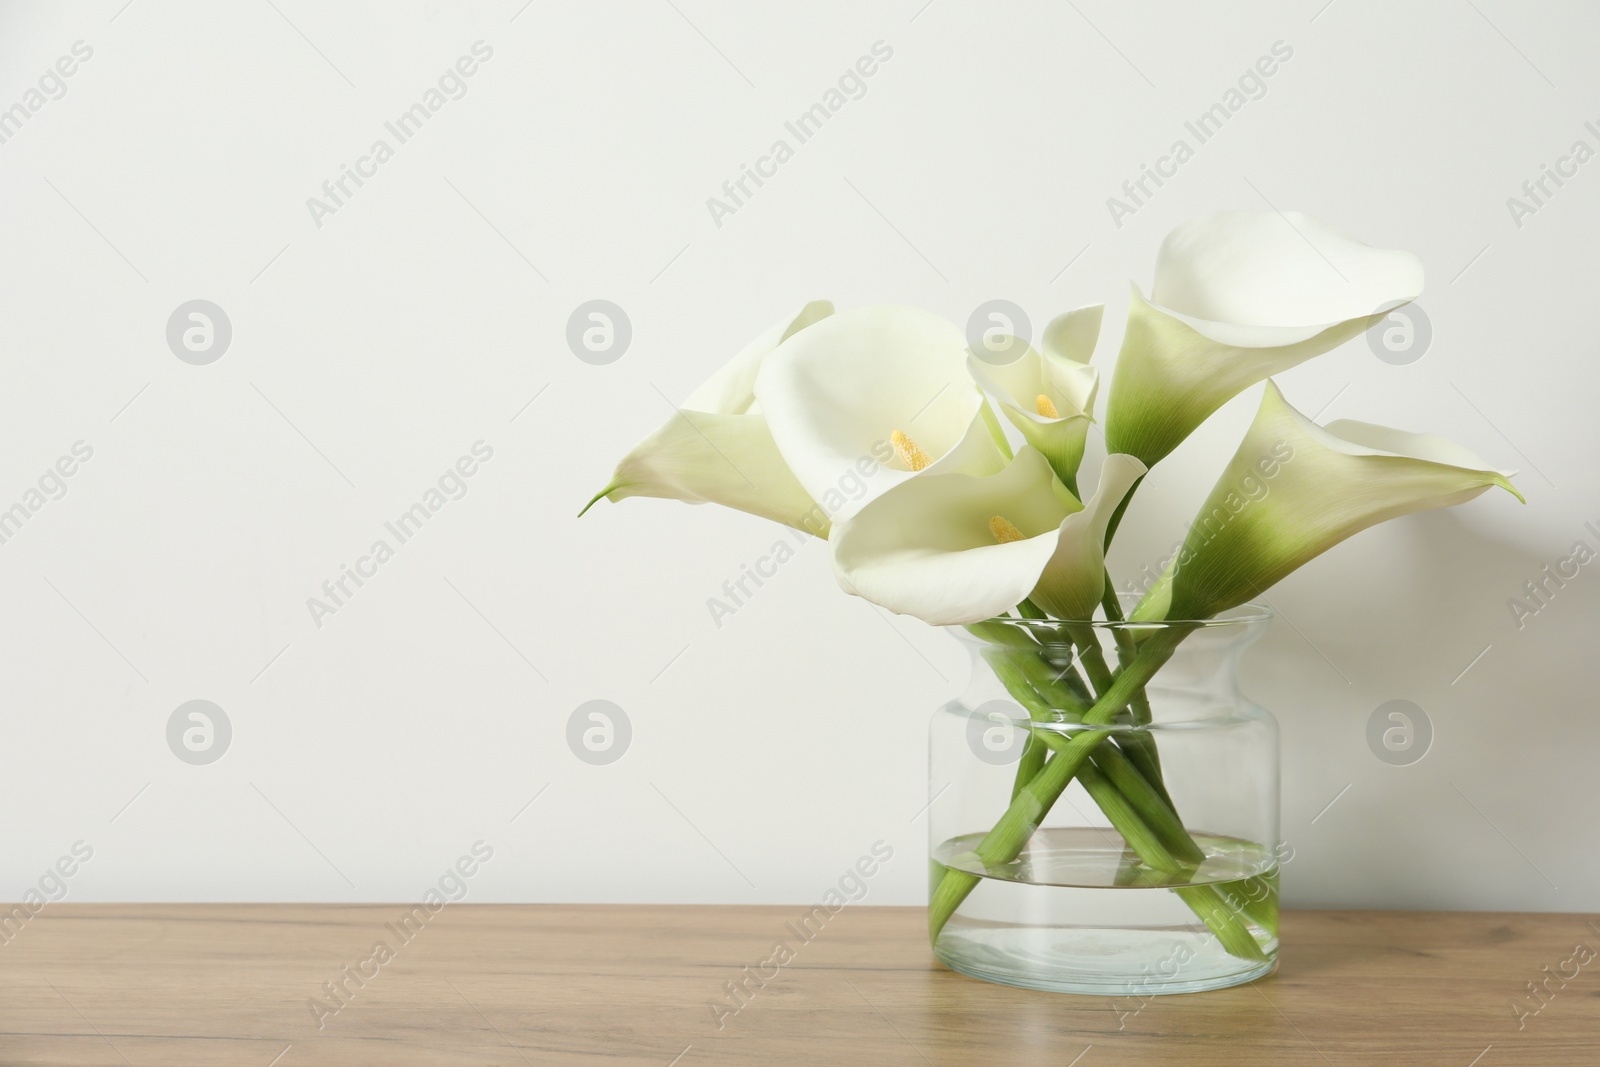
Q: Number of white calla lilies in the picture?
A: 6